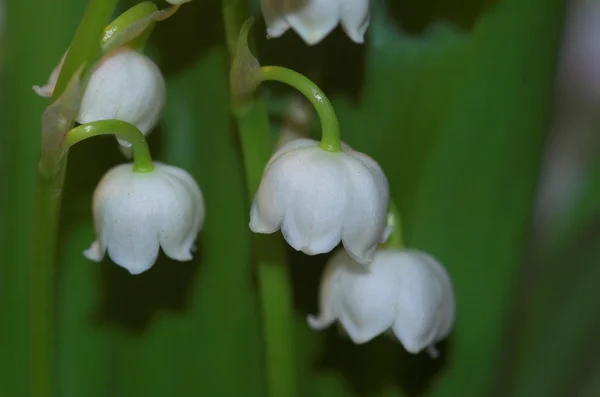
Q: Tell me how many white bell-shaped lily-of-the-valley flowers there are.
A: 5